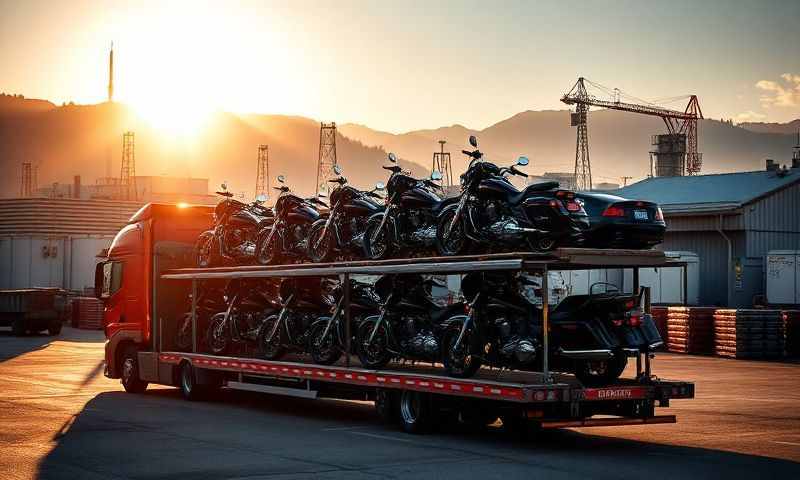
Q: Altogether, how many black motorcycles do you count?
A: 11